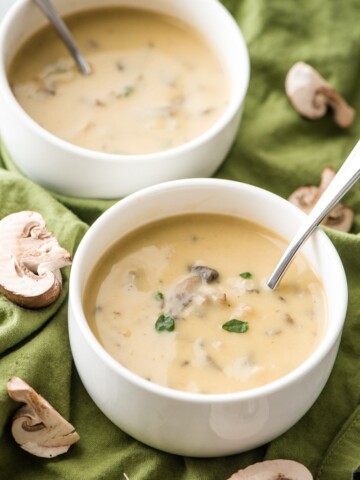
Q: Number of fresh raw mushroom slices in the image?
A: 5